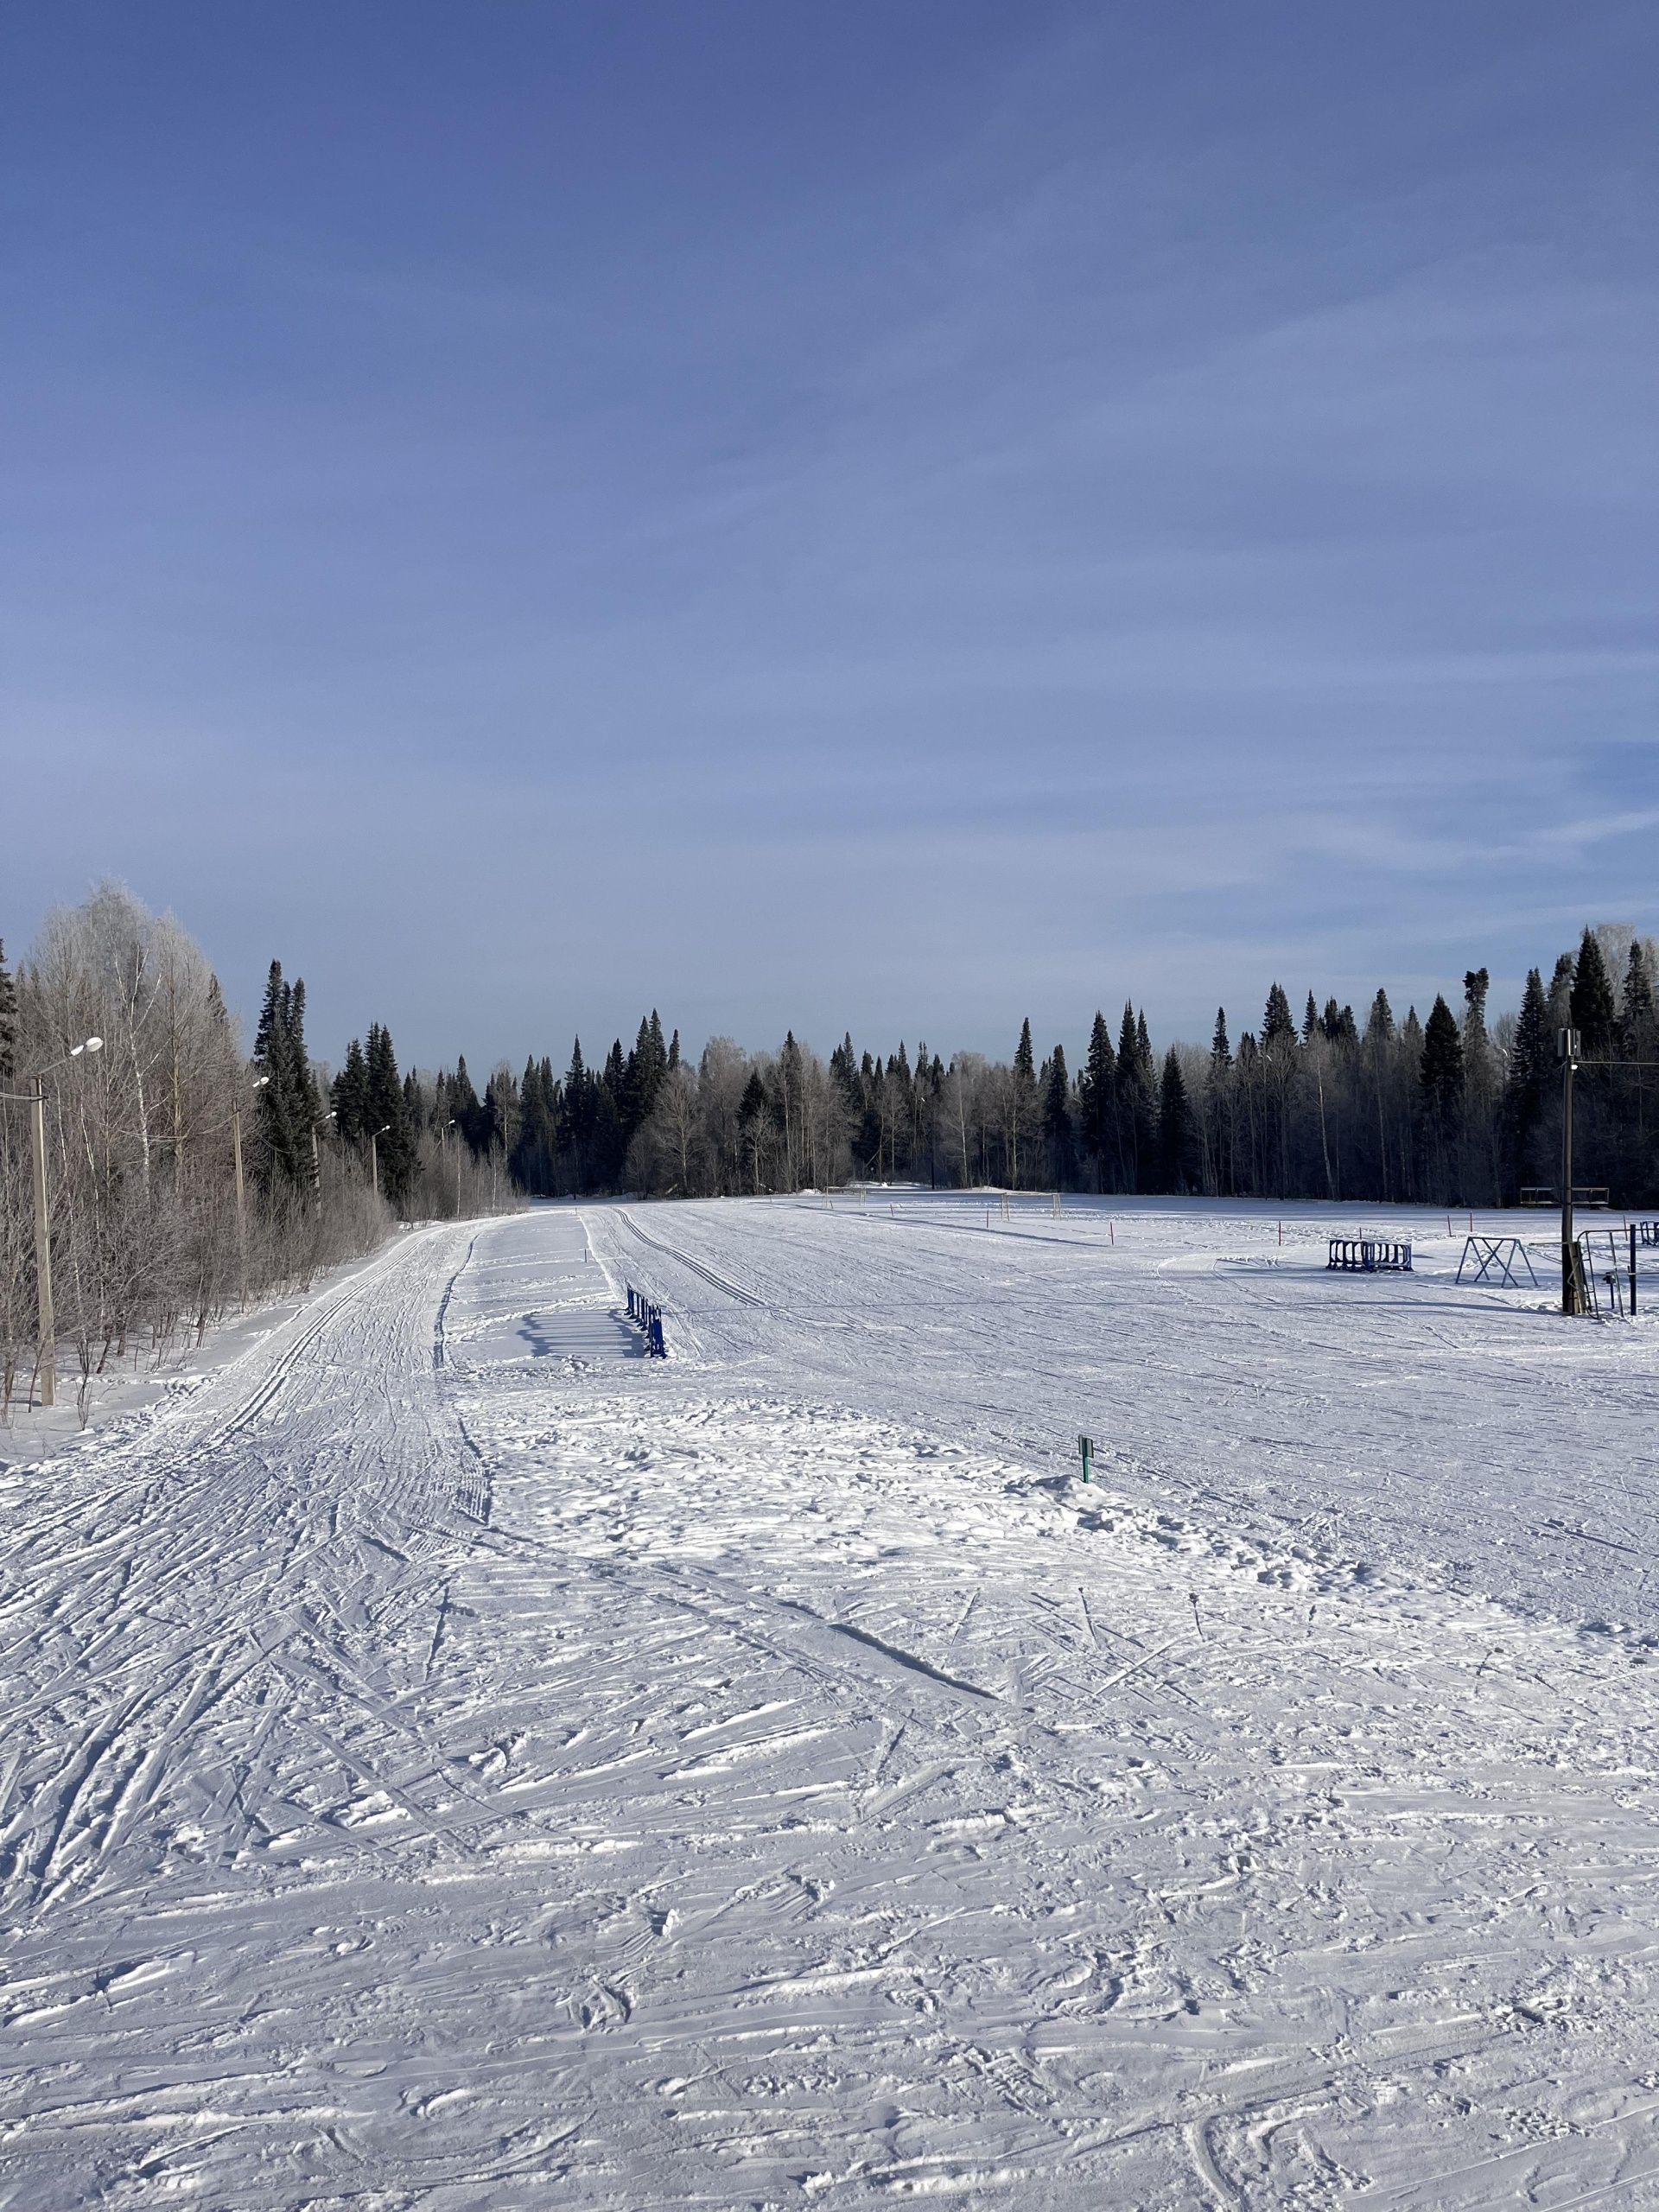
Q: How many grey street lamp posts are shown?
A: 5